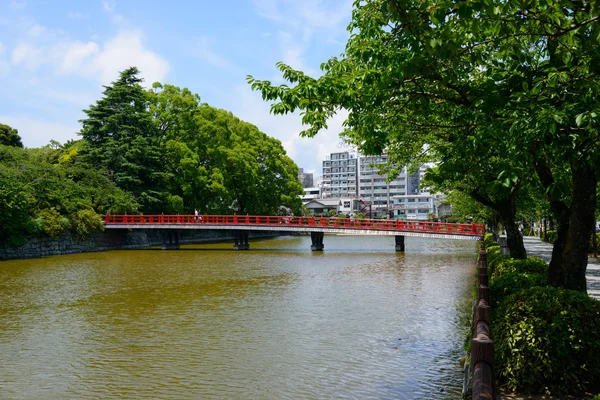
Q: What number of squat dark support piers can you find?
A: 4